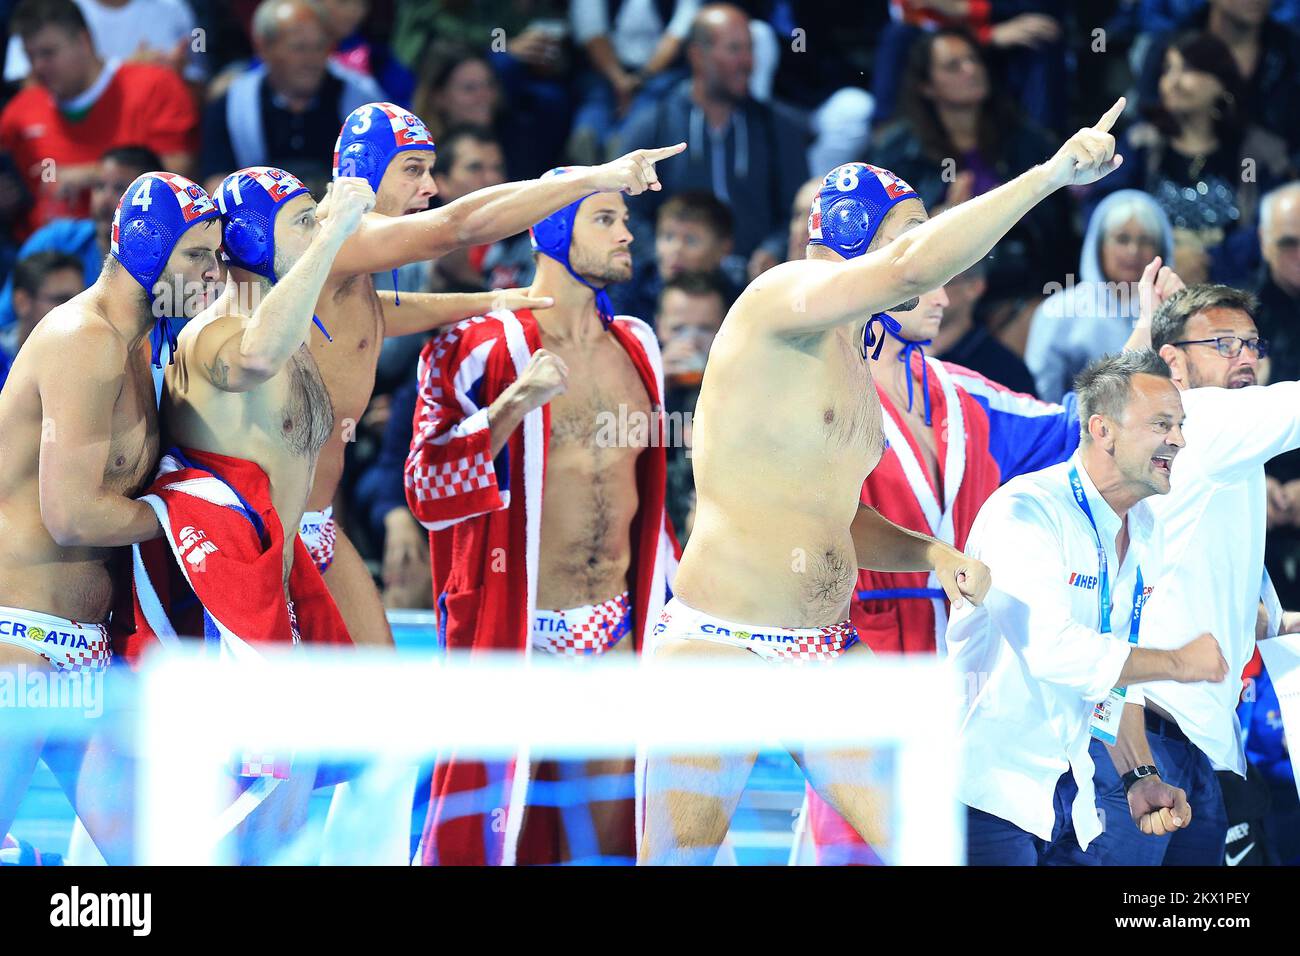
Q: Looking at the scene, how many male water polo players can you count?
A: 6